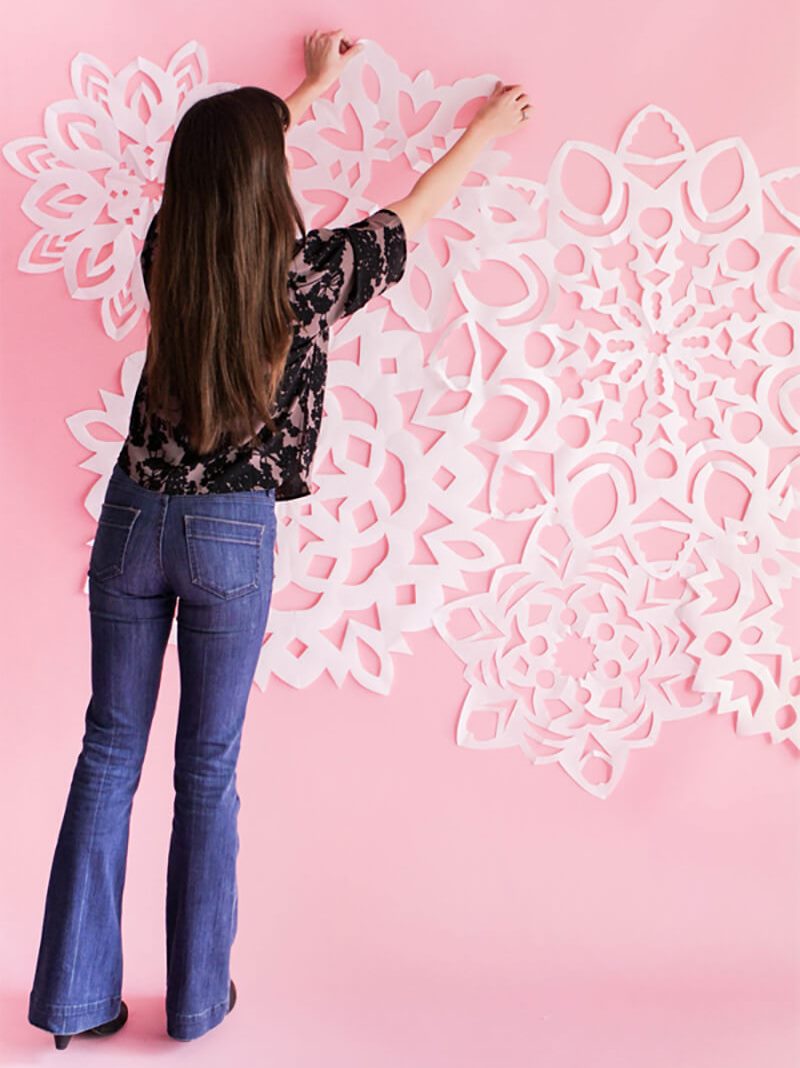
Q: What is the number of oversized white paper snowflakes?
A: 6